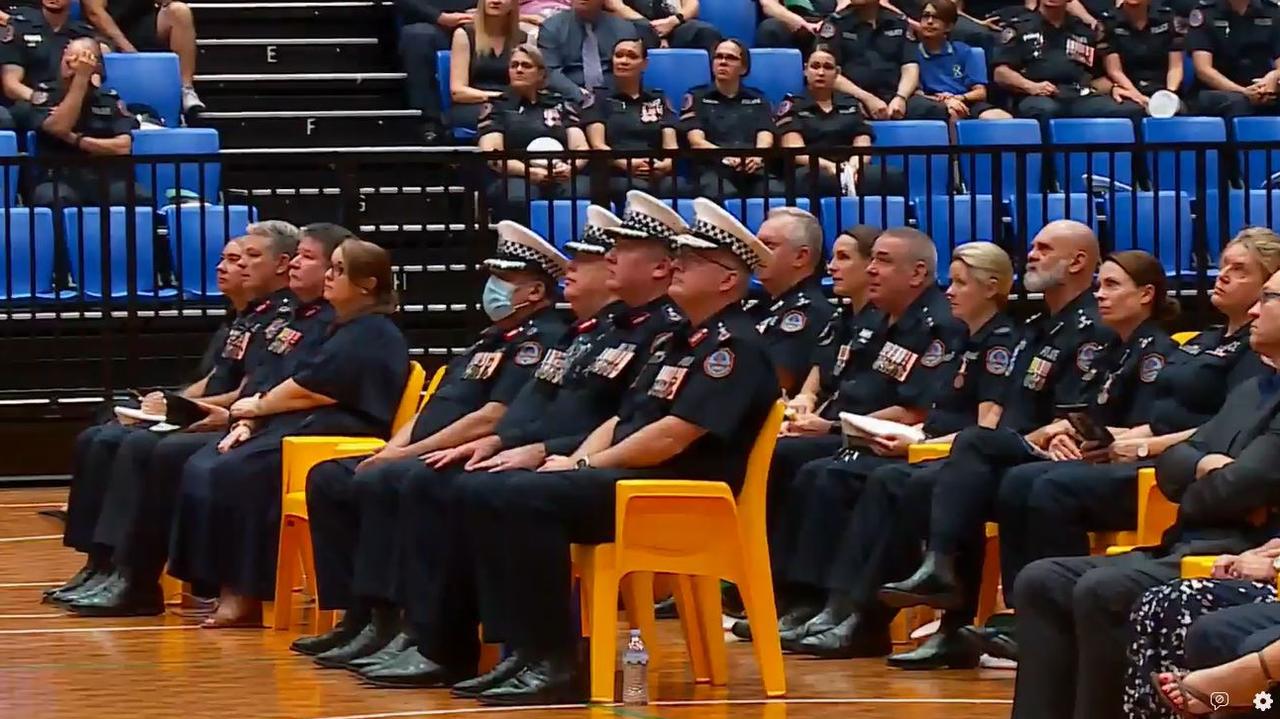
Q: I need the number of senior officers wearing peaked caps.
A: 4